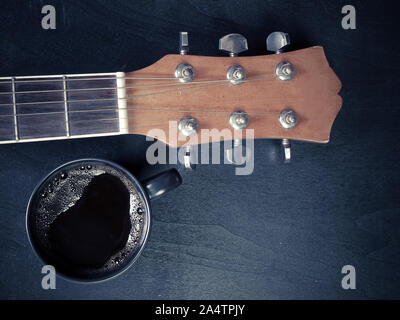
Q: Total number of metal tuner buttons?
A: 6